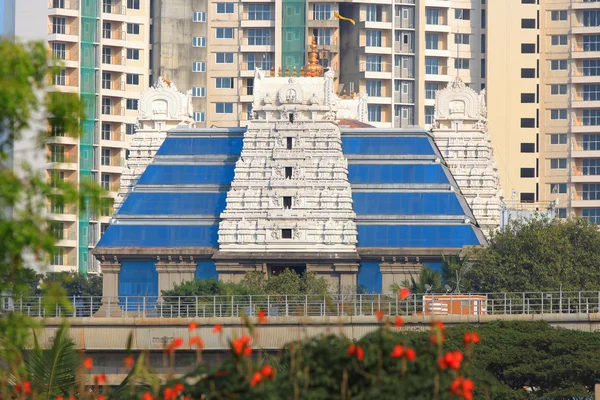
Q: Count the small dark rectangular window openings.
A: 5